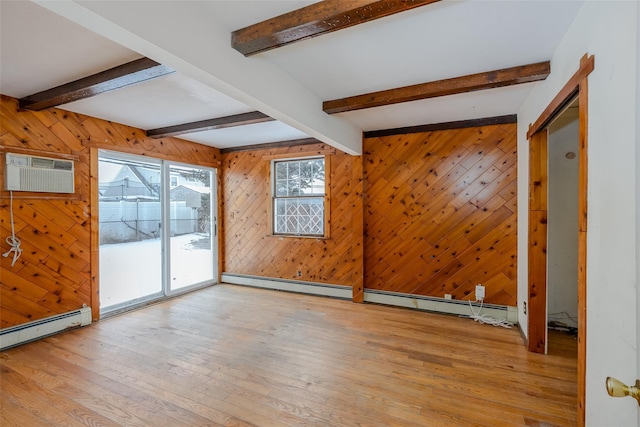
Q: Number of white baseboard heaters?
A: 3